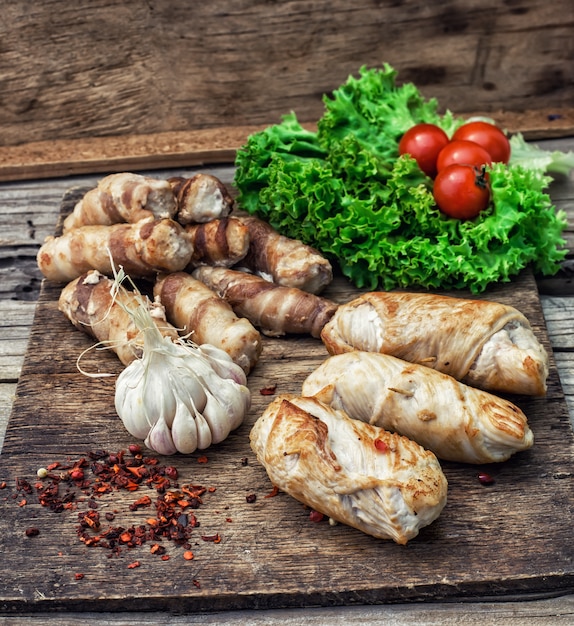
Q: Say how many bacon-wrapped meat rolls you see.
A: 8